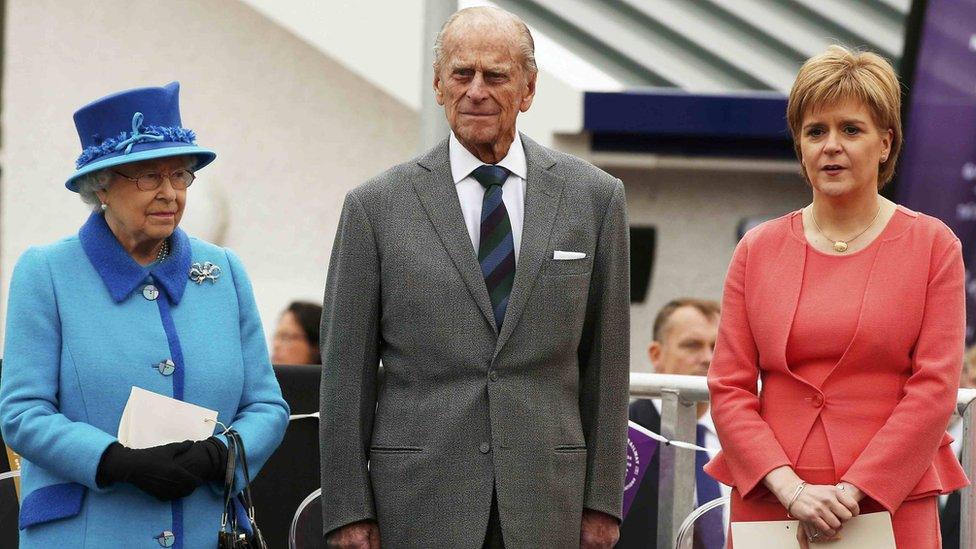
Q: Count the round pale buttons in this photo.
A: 3